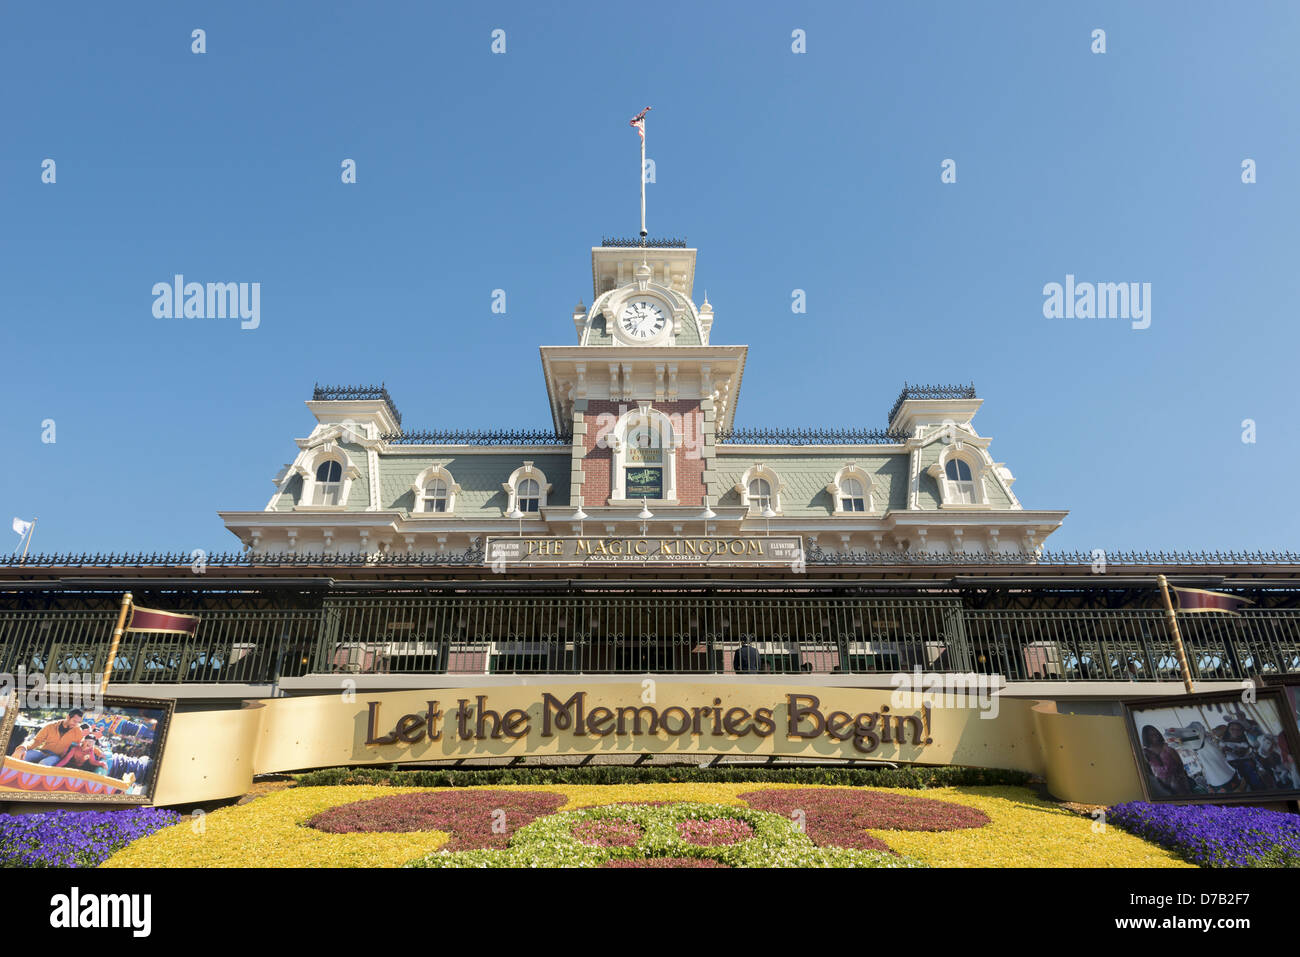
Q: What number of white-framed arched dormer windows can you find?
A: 6